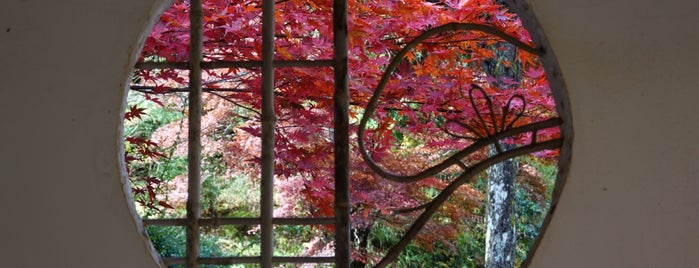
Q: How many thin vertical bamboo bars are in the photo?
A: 3